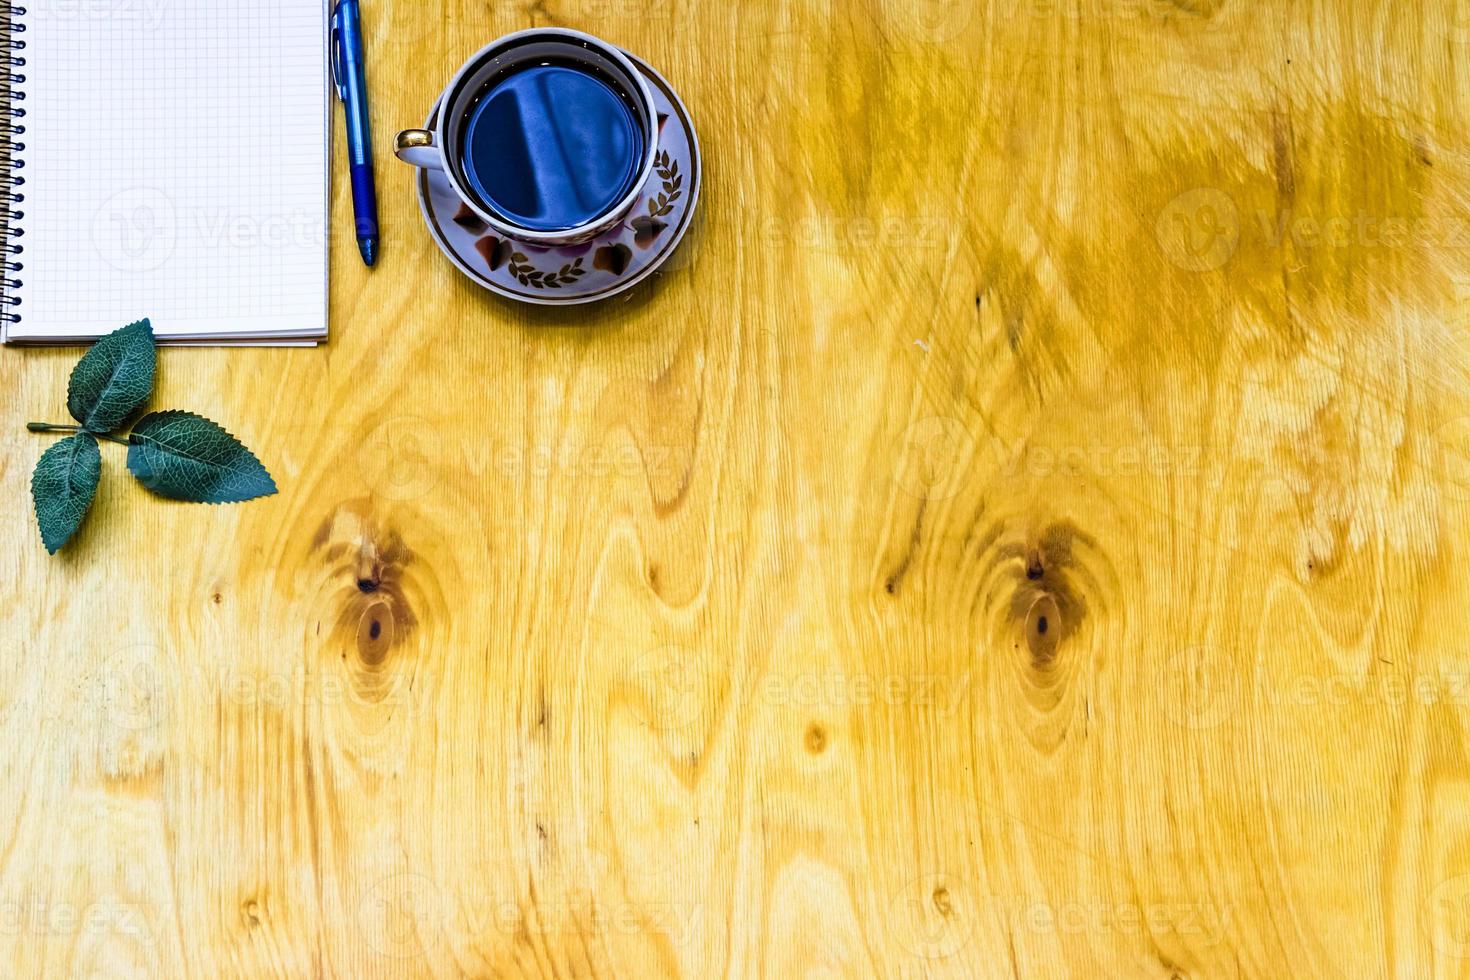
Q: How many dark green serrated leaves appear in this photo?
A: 3